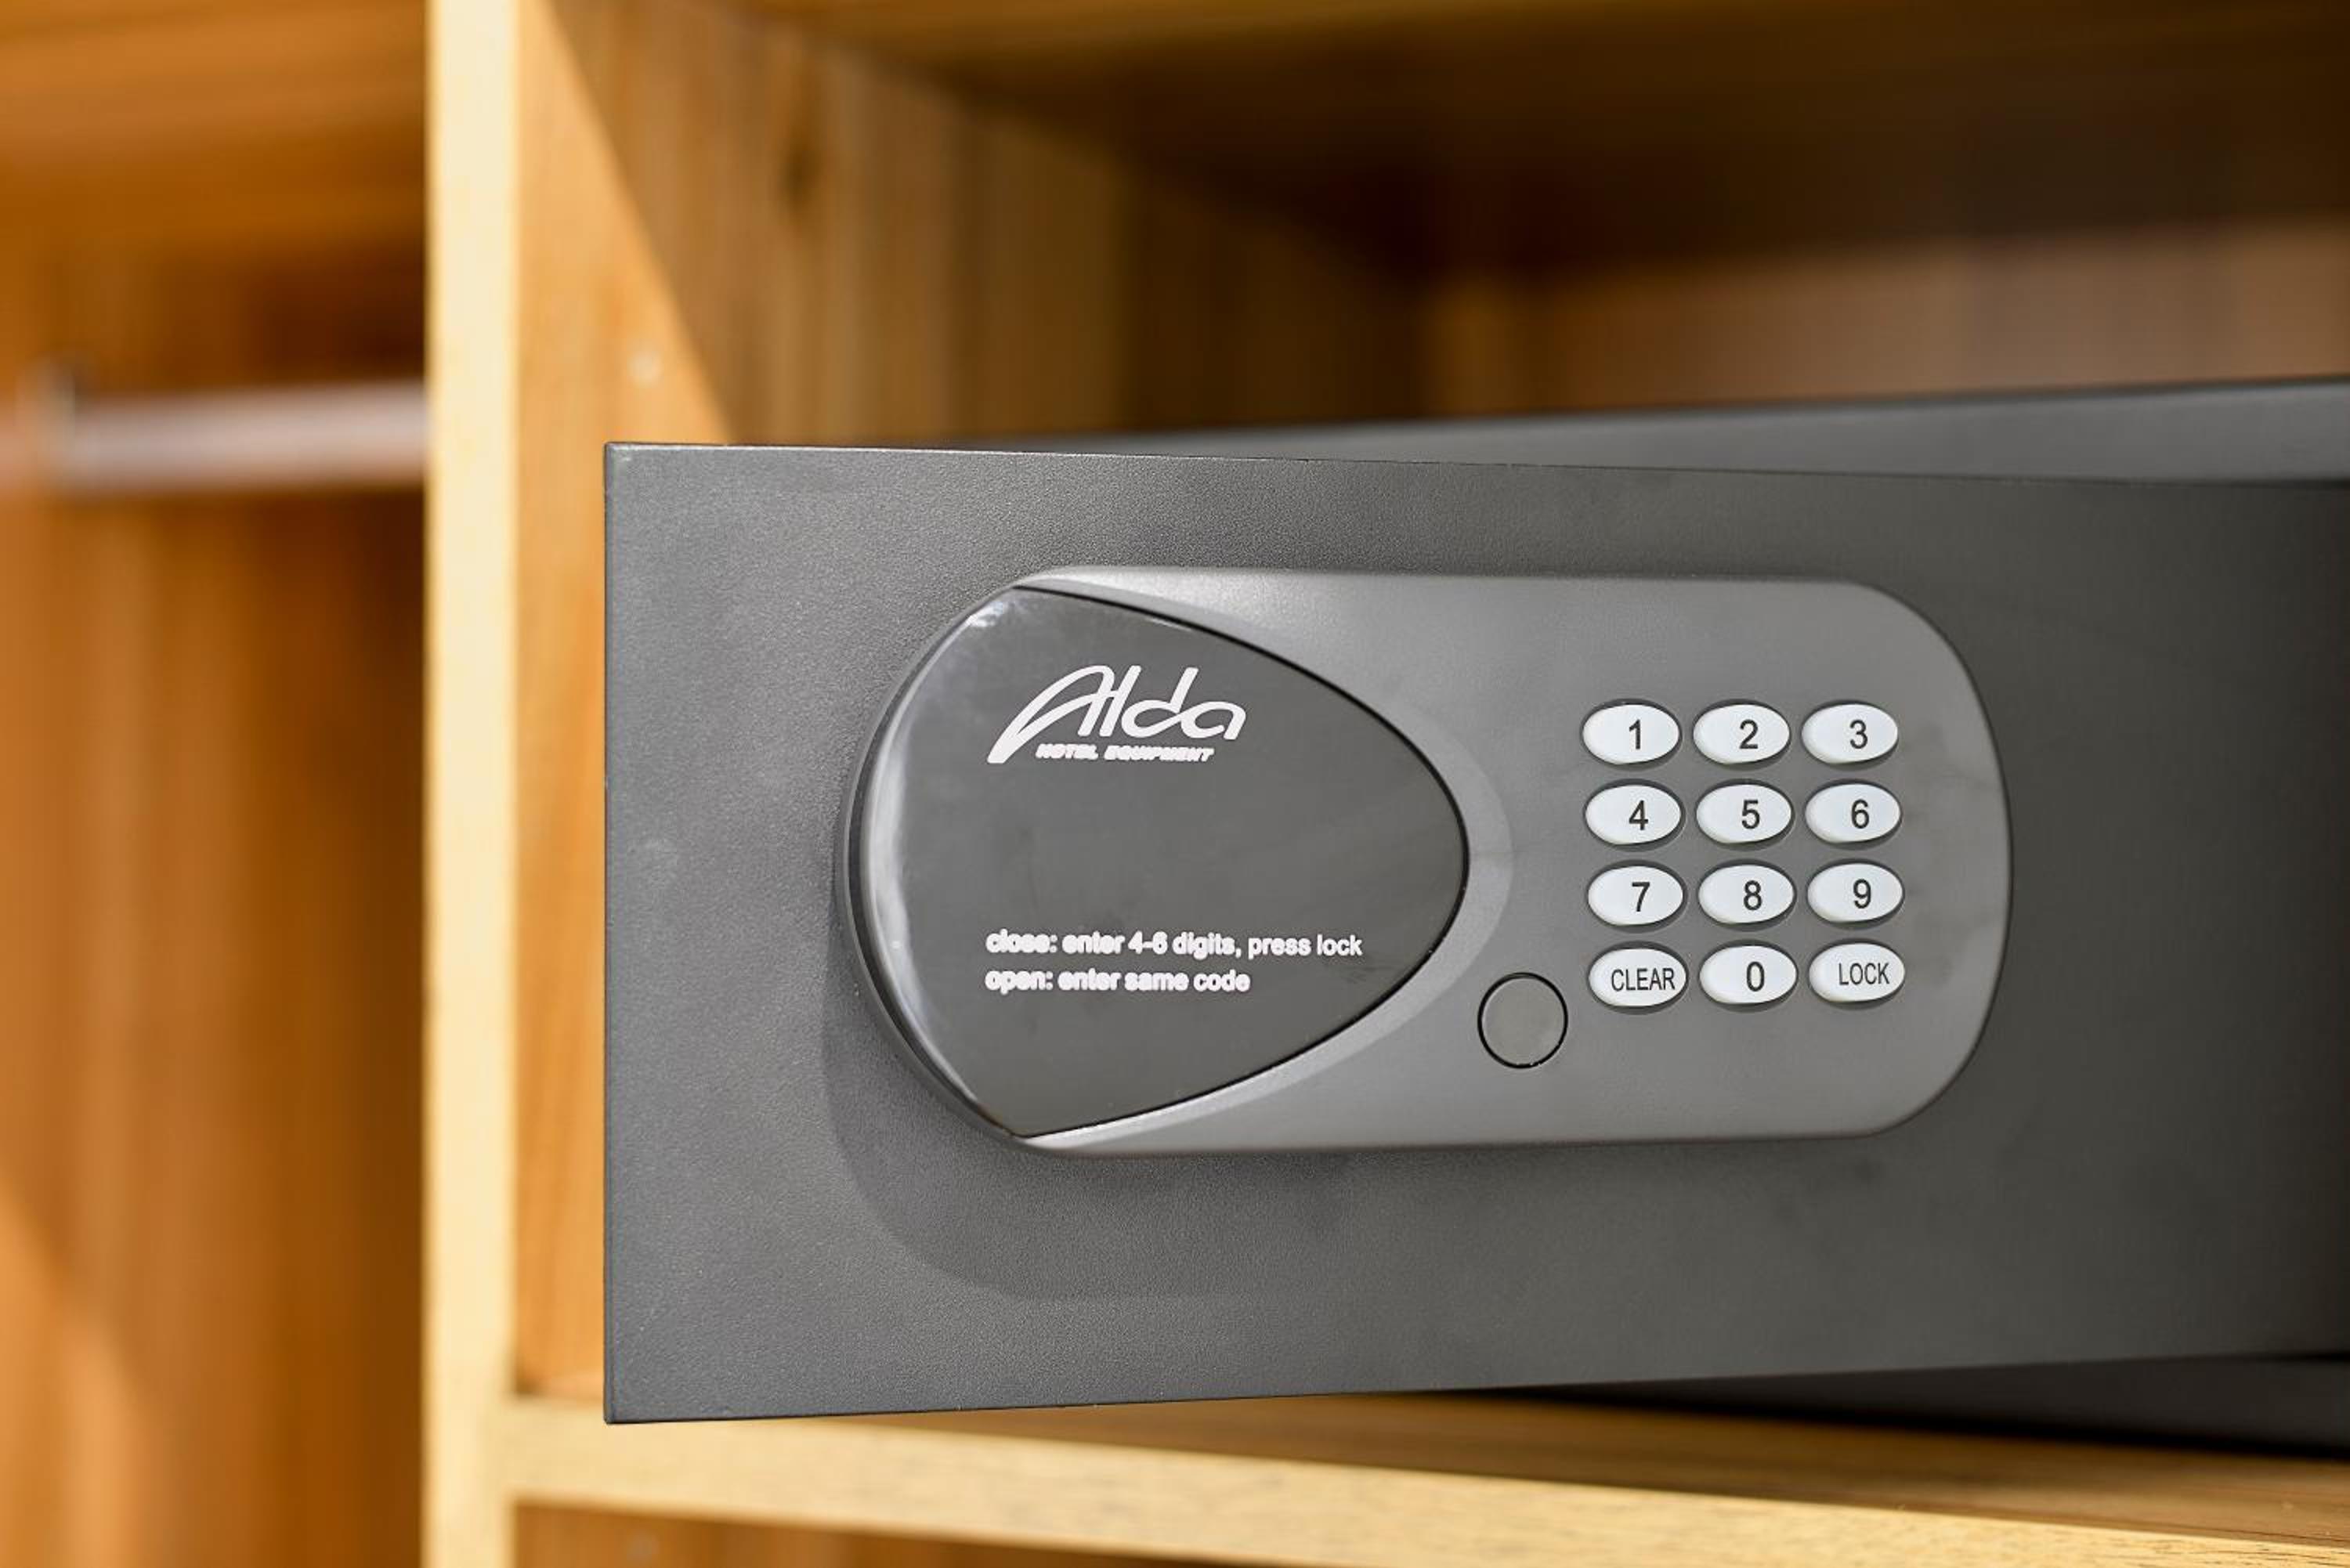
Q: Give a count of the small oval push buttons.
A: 12